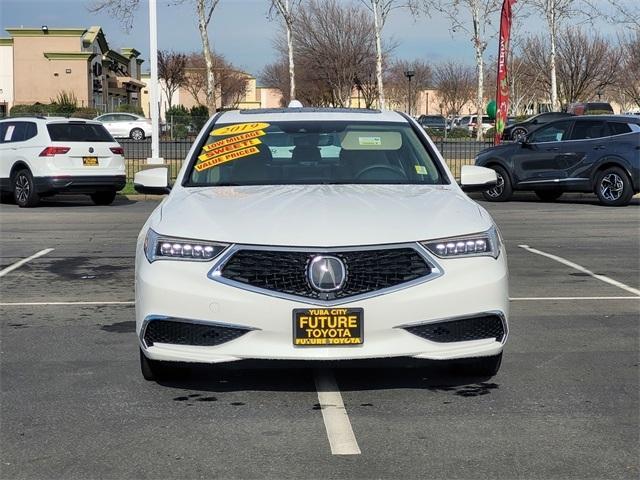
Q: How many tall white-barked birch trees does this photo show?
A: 5